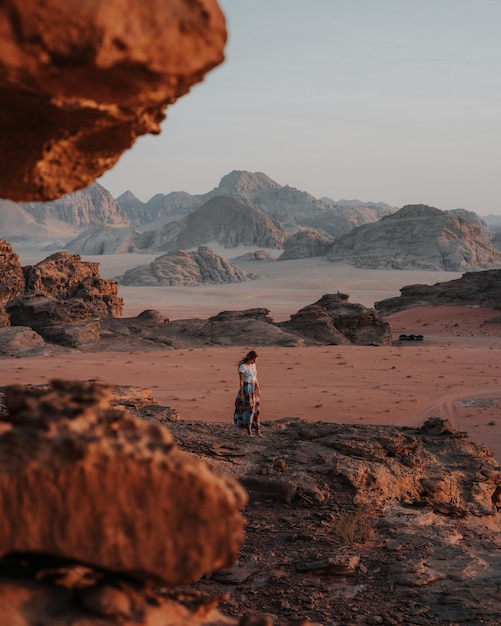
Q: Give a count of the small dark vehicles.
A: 3